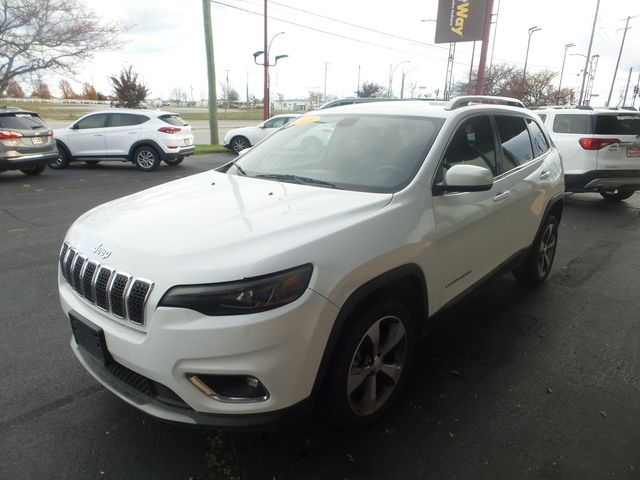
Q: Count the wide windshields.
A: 1